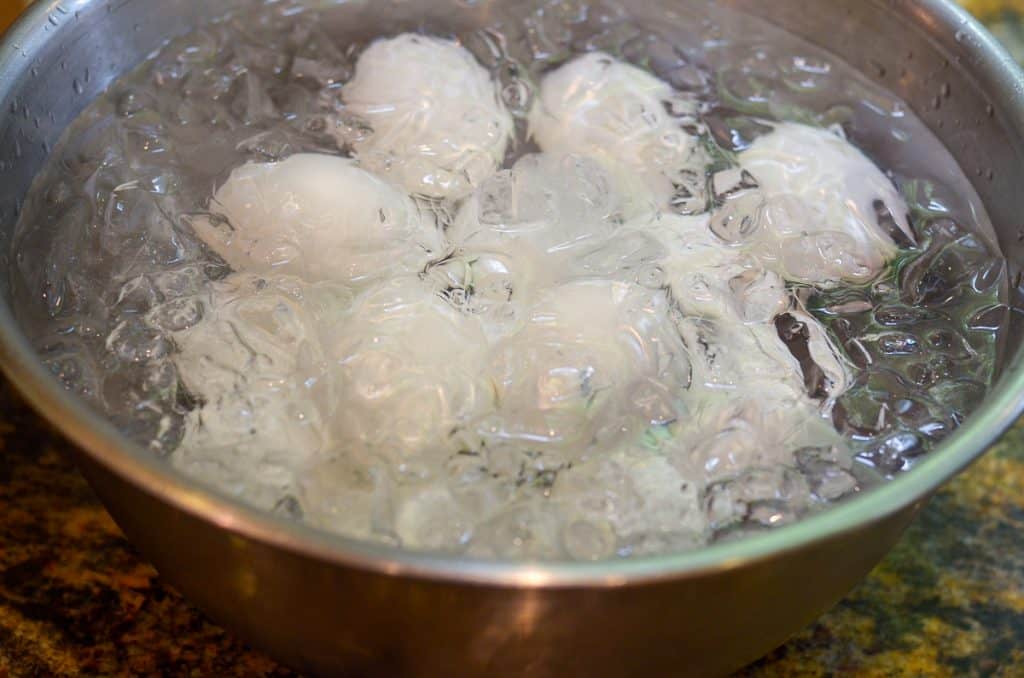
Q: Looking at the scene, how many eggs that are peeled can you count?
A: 0